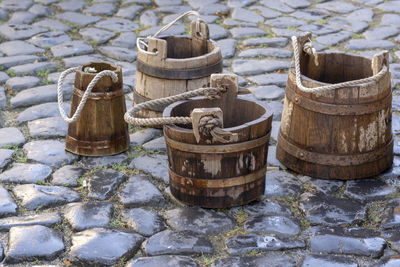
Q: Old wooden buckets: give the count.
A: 4